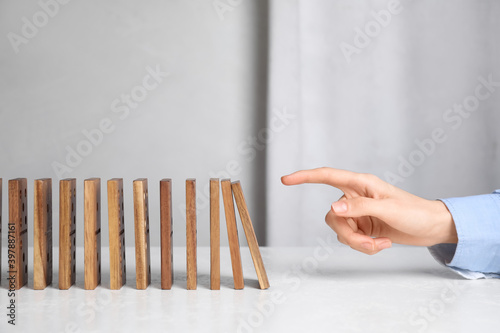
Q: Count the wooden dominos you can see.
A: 12